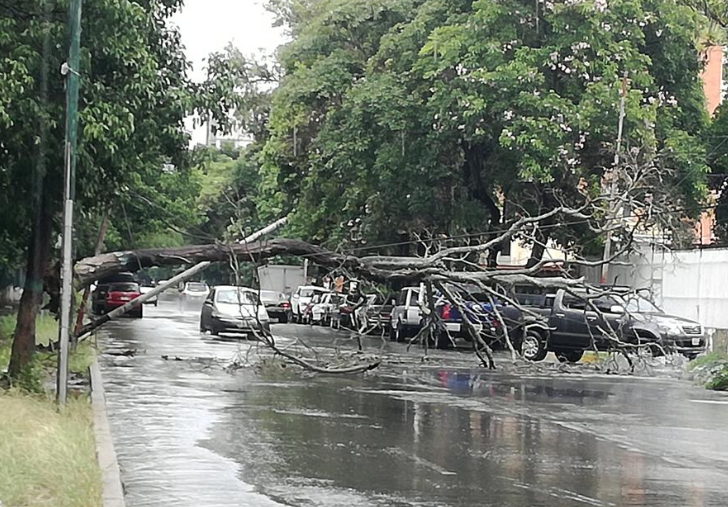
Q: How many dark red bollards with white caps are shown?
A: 0